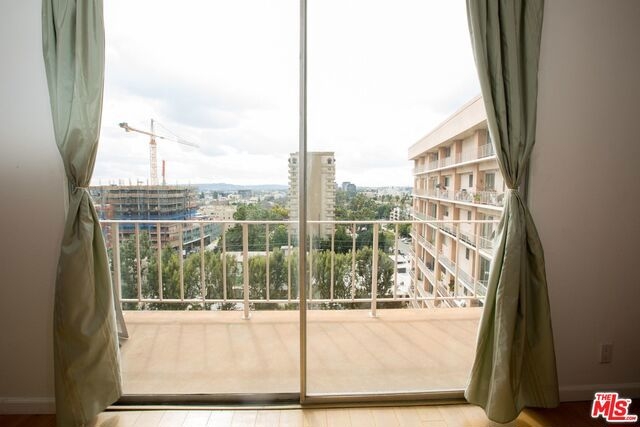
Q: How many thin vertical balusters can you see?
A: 15